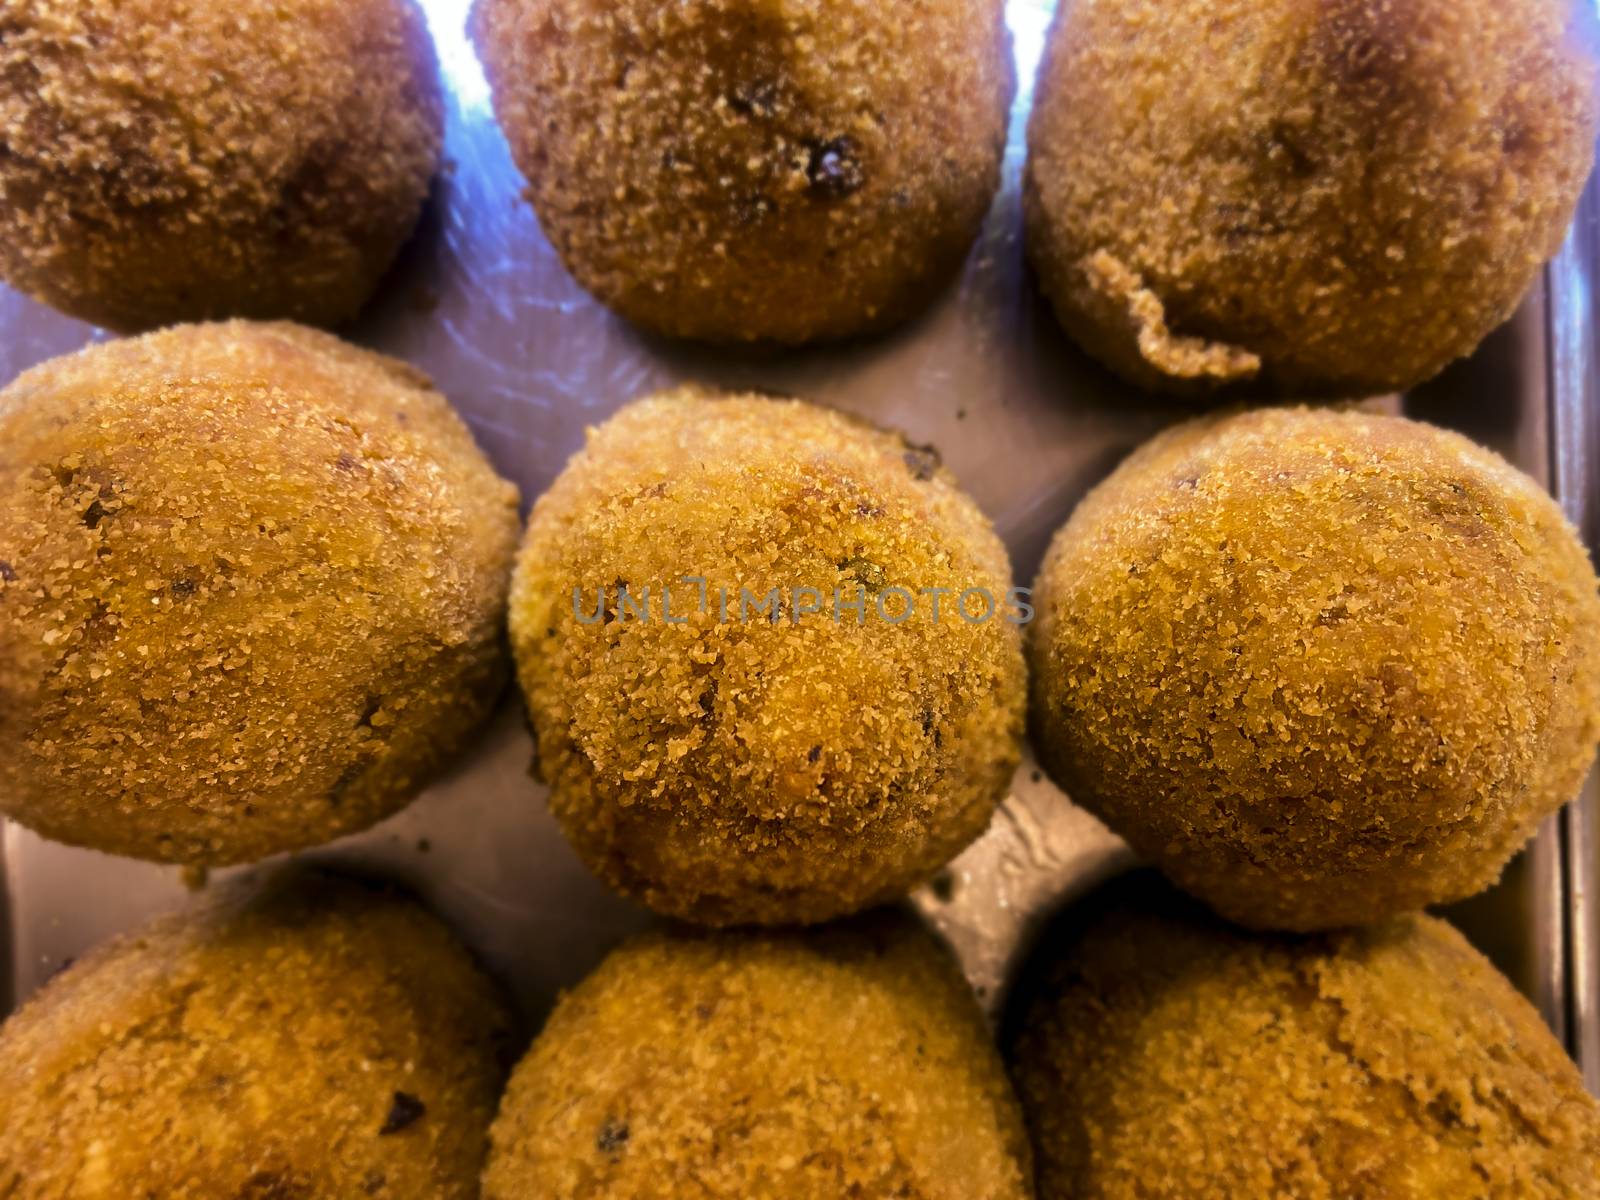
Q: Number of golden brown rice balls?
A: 9